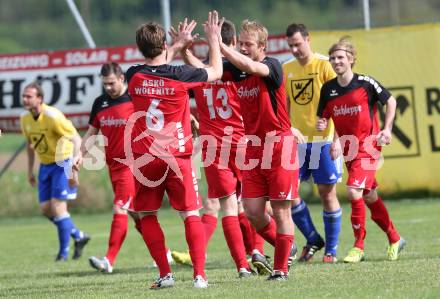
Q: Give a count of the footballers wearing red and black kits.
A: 5